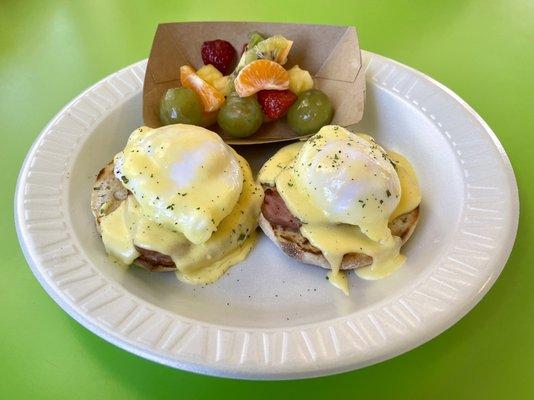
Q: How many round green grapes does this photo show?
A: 3